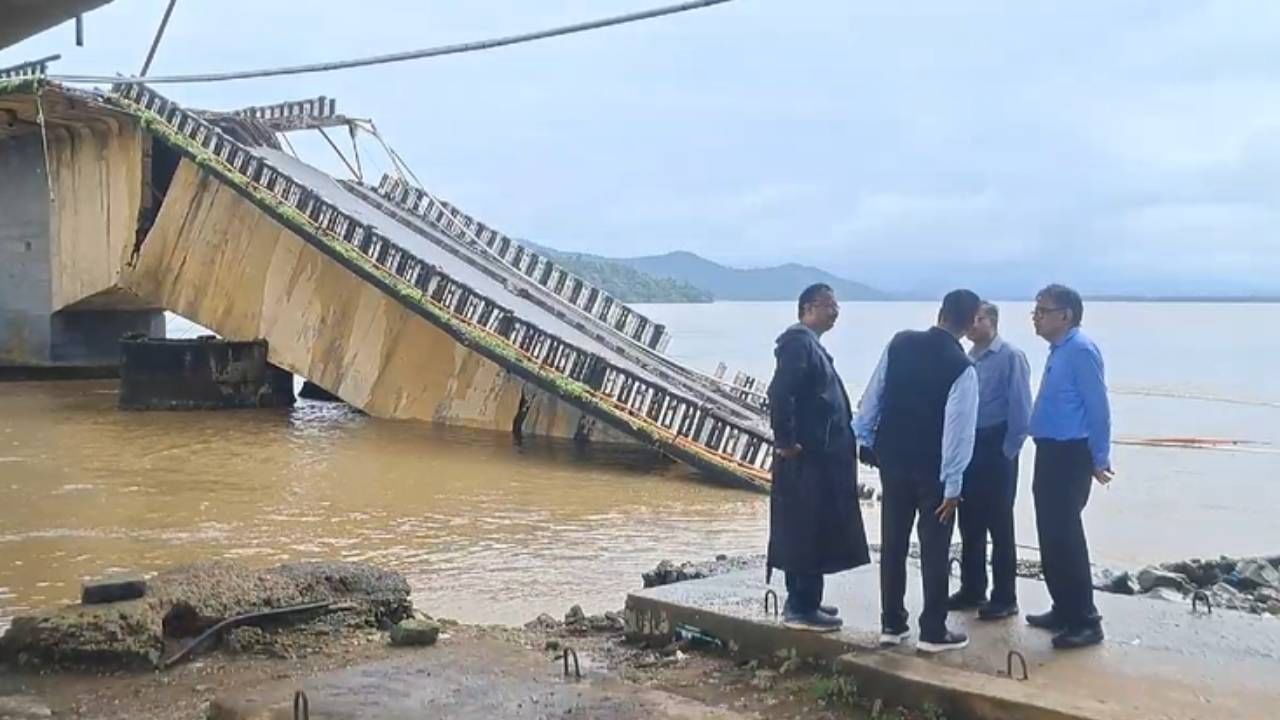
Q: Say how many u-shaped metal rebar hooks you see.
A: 6